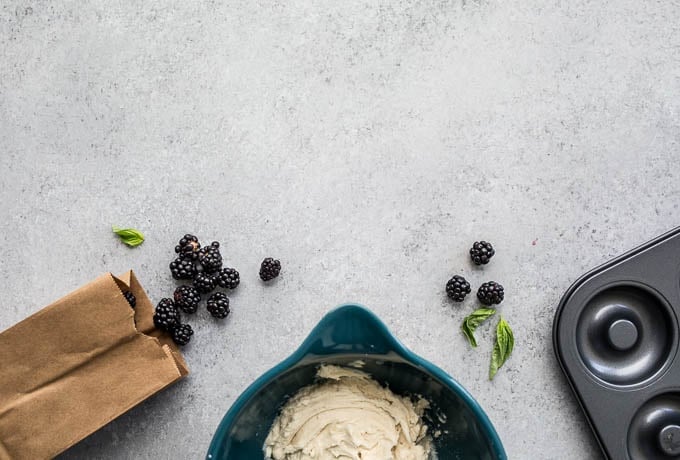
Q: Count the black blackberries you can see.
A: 14